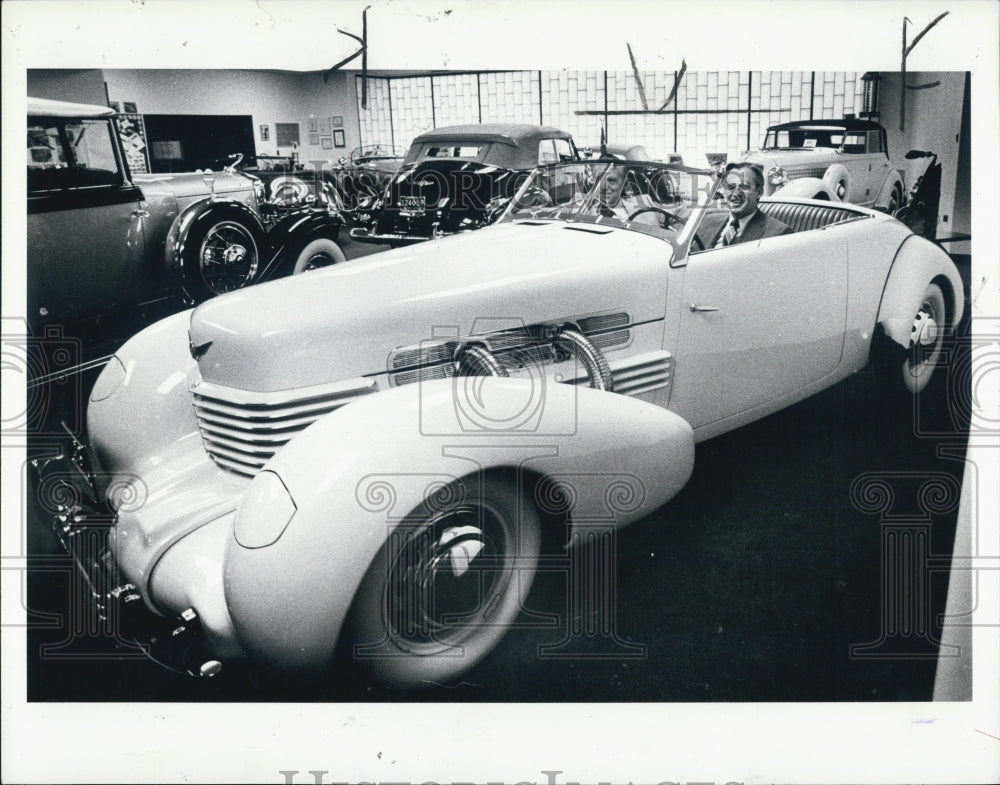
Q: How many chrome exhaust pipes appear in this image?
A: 2